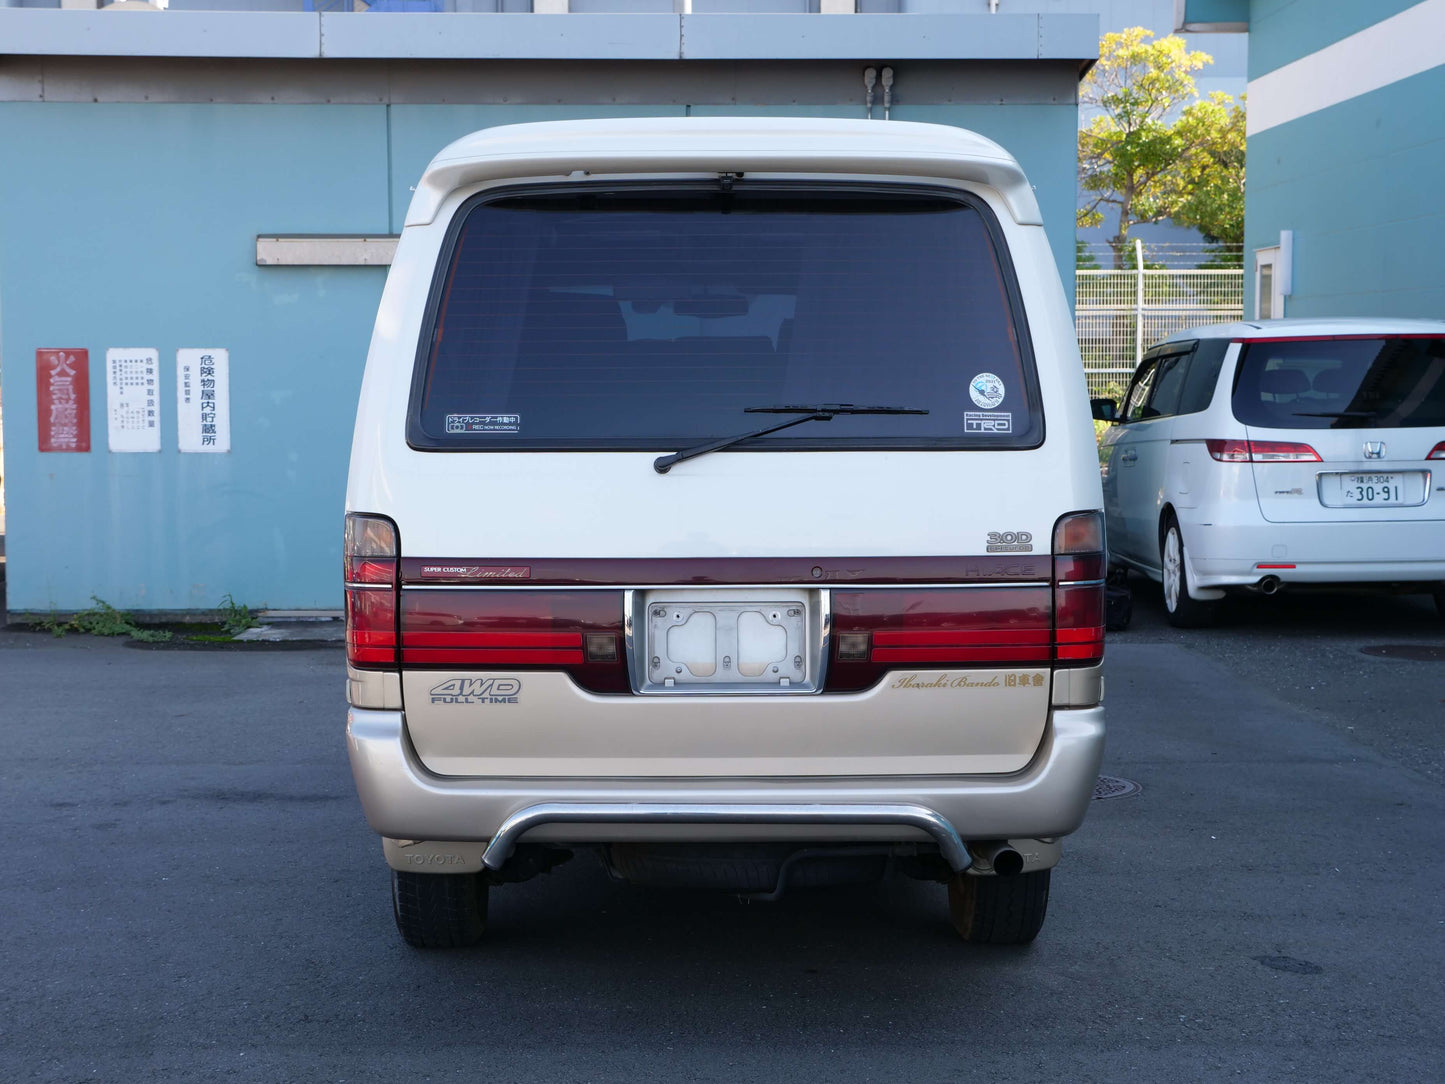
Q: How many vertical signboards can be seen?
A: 3